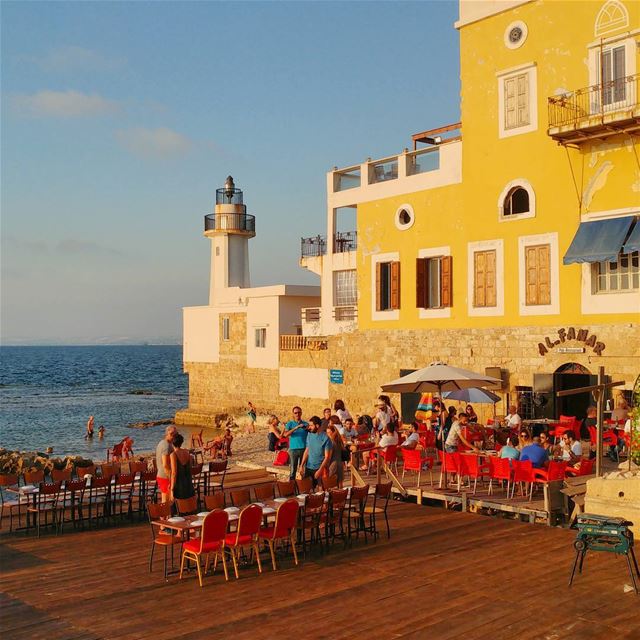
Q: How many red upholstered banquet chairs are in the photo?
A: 3